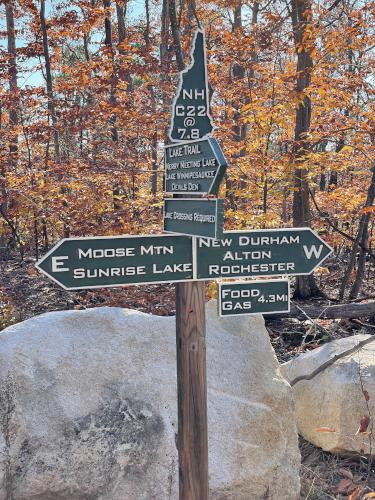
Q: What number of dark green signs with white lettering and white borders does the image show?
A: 6